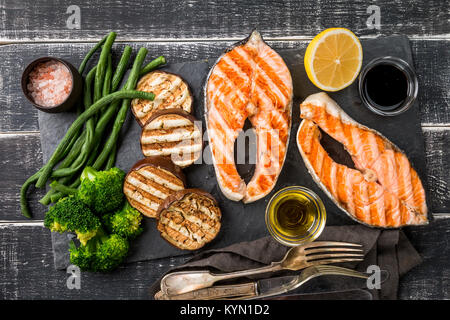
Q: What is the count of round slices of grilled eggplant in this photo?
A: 4